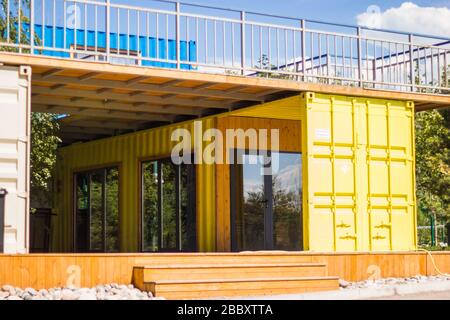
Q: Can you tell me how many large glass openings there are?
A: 3